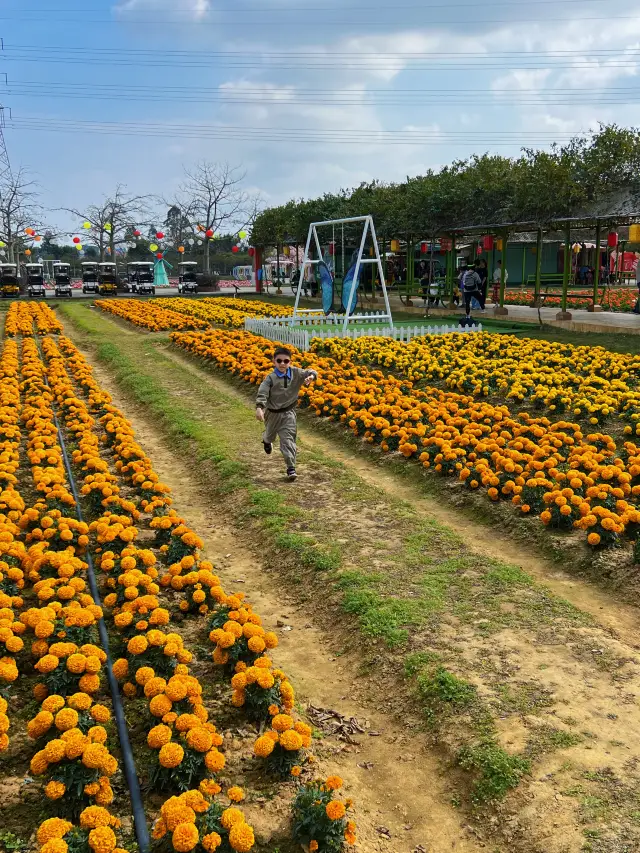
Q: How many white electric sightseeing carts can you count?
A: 6